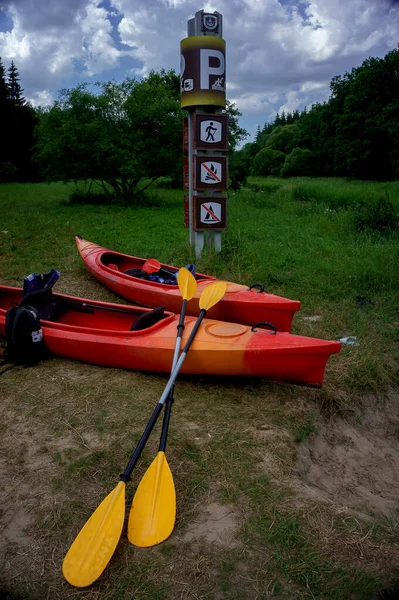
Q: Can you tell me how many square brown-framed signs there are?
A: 3